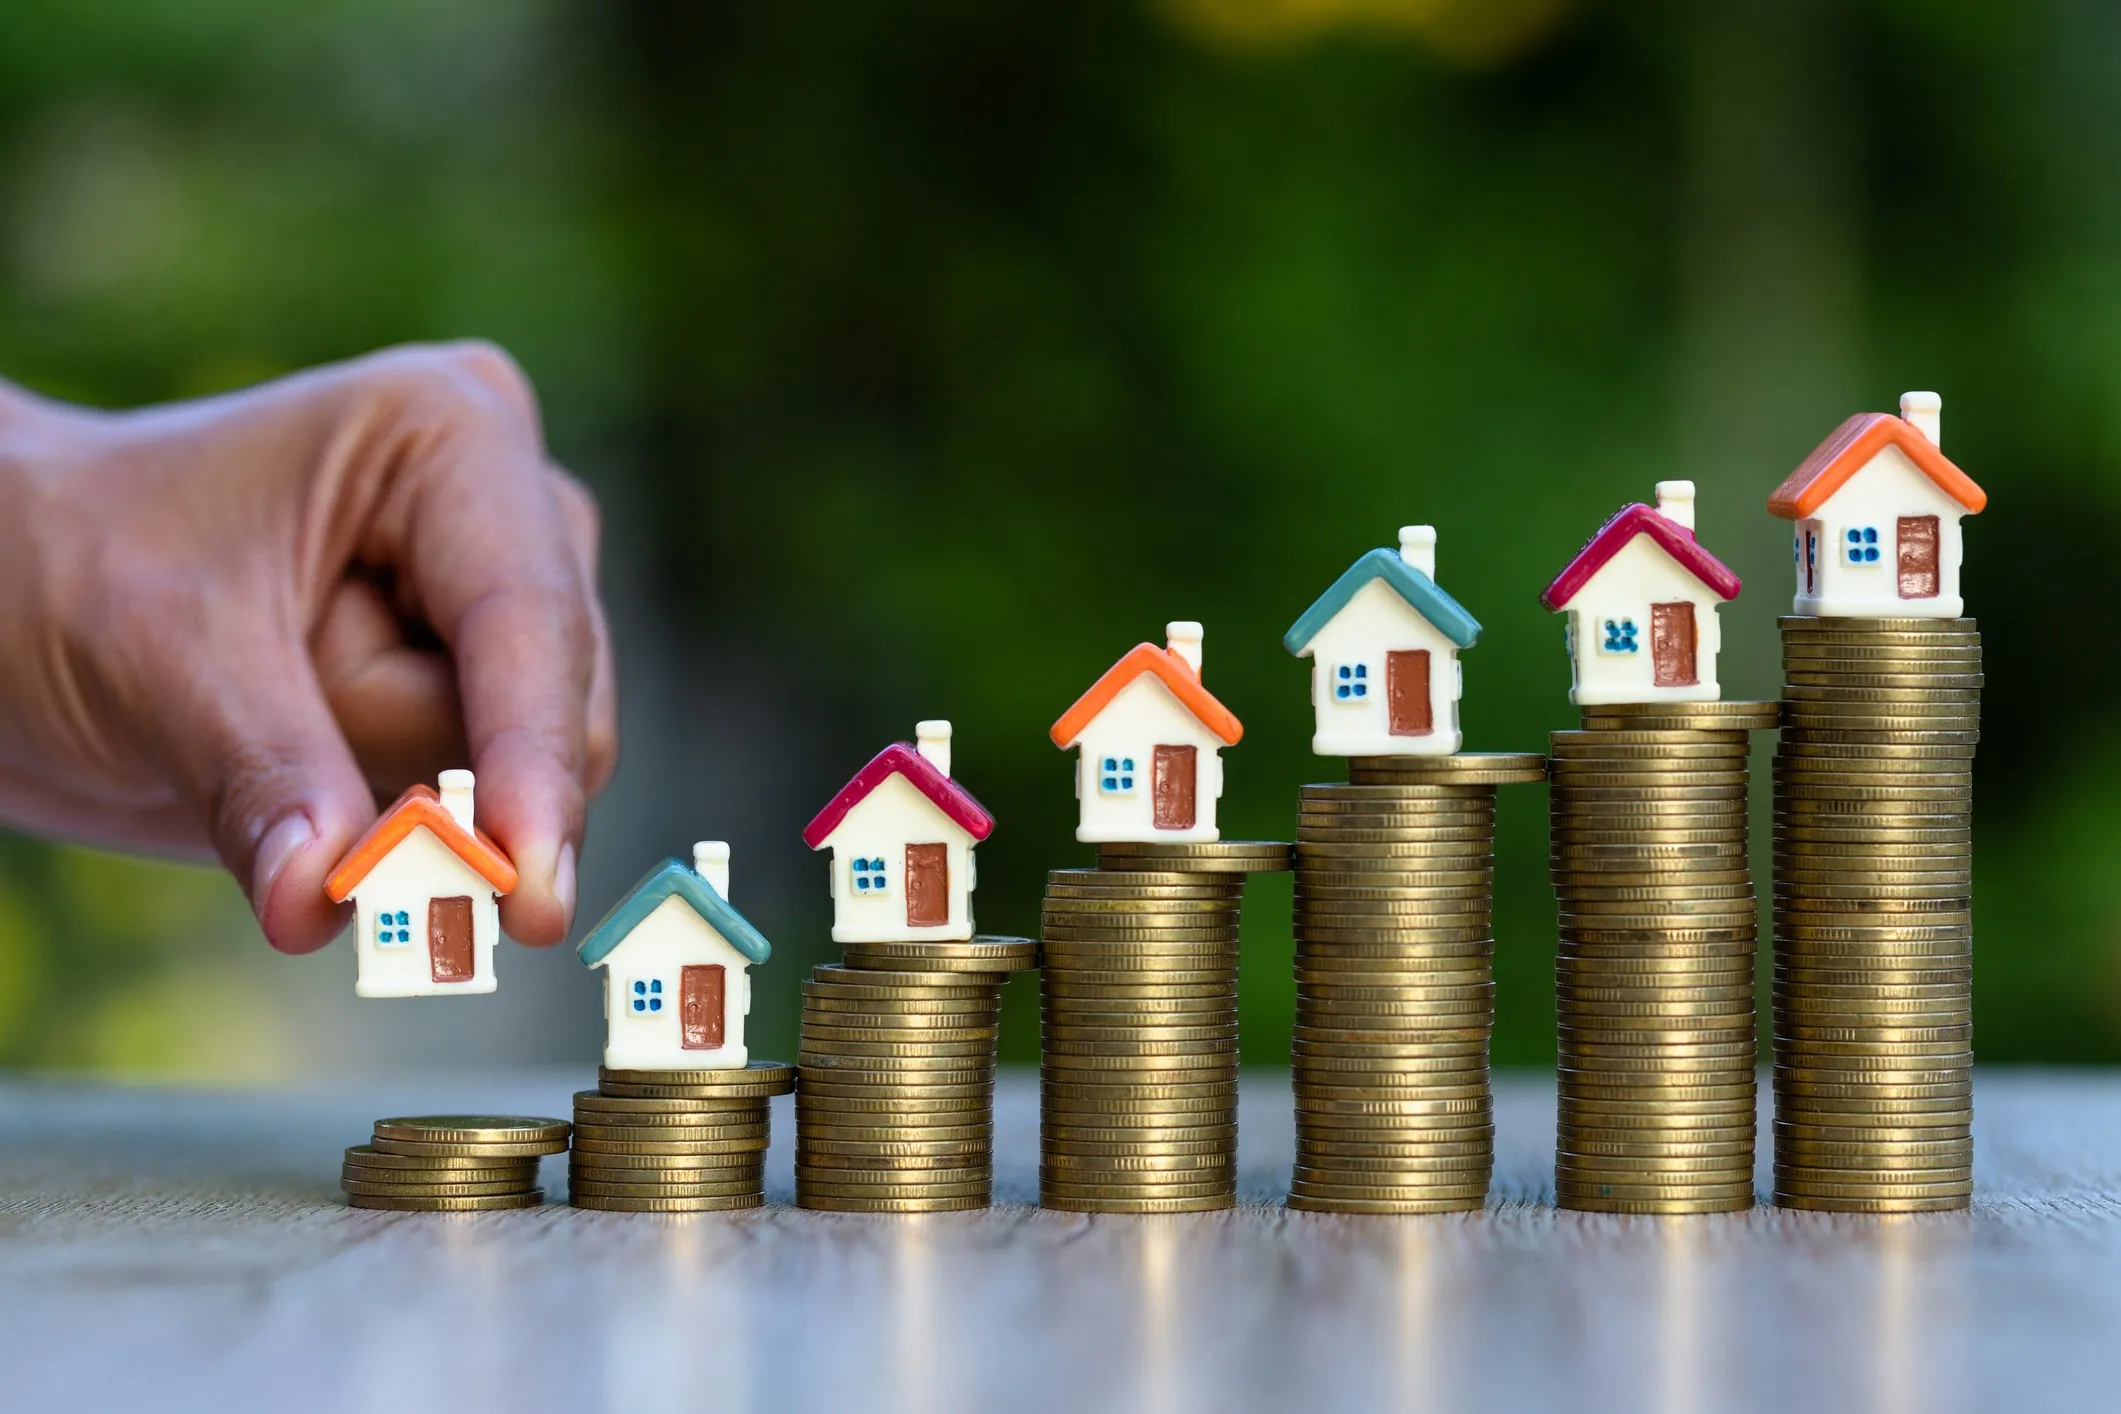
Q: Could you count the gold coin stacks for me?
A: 7